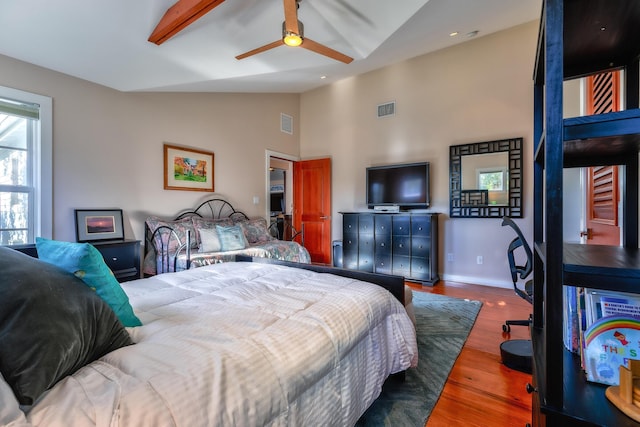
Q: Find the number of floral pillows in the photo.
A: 3